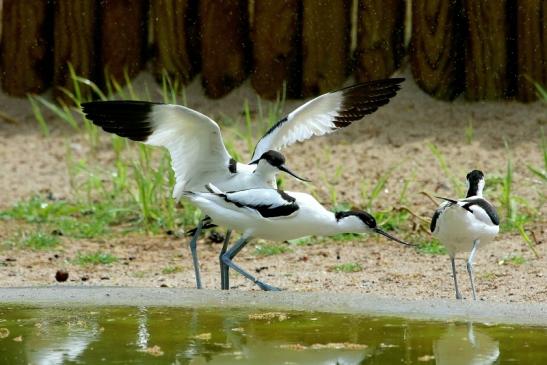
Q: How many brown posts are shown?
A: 11